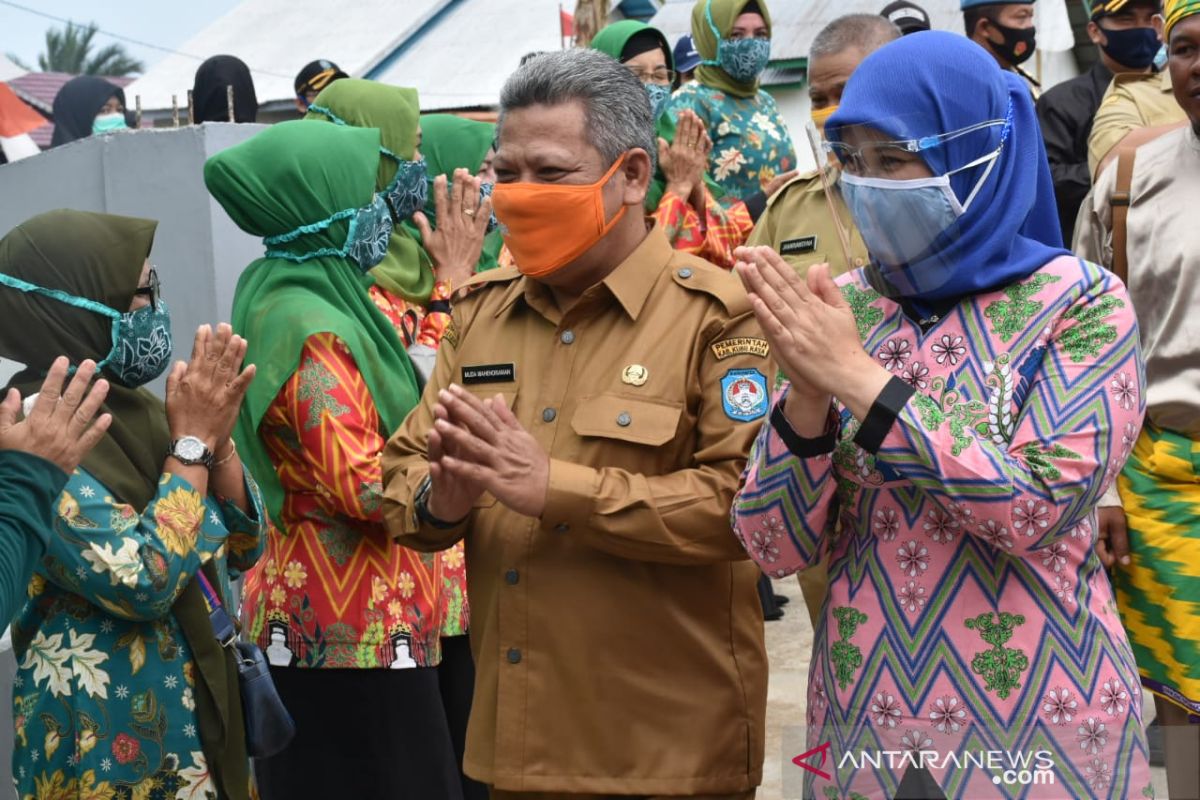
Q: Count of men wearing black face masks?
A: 2